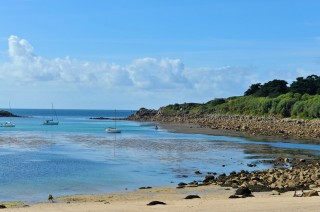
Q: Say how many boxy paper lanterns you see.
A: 0